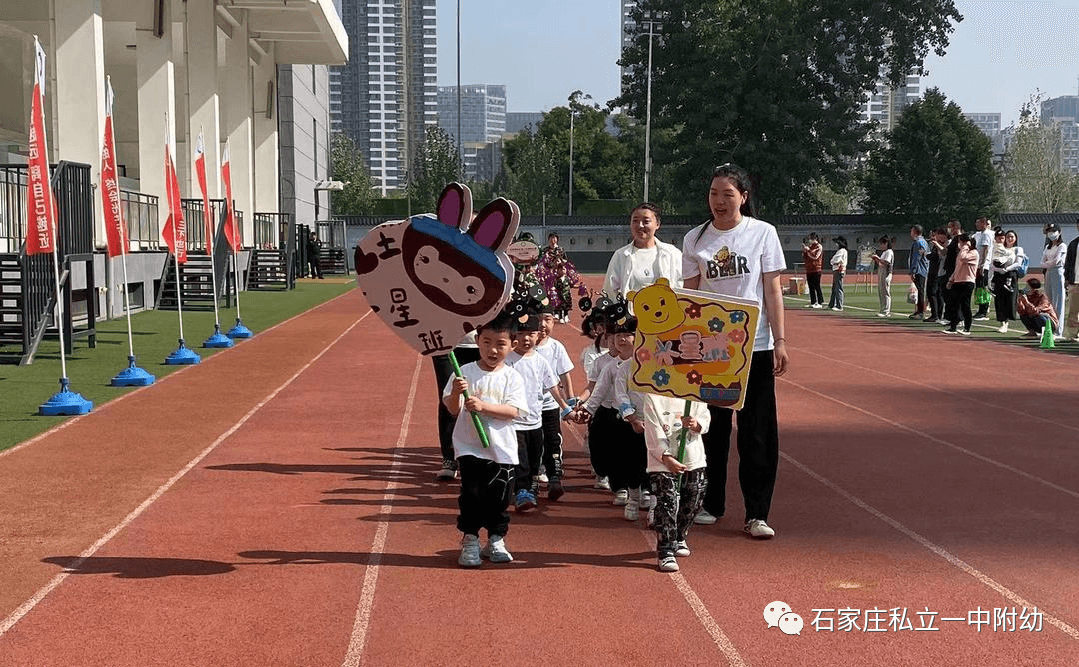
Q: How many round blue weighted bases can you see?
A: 5